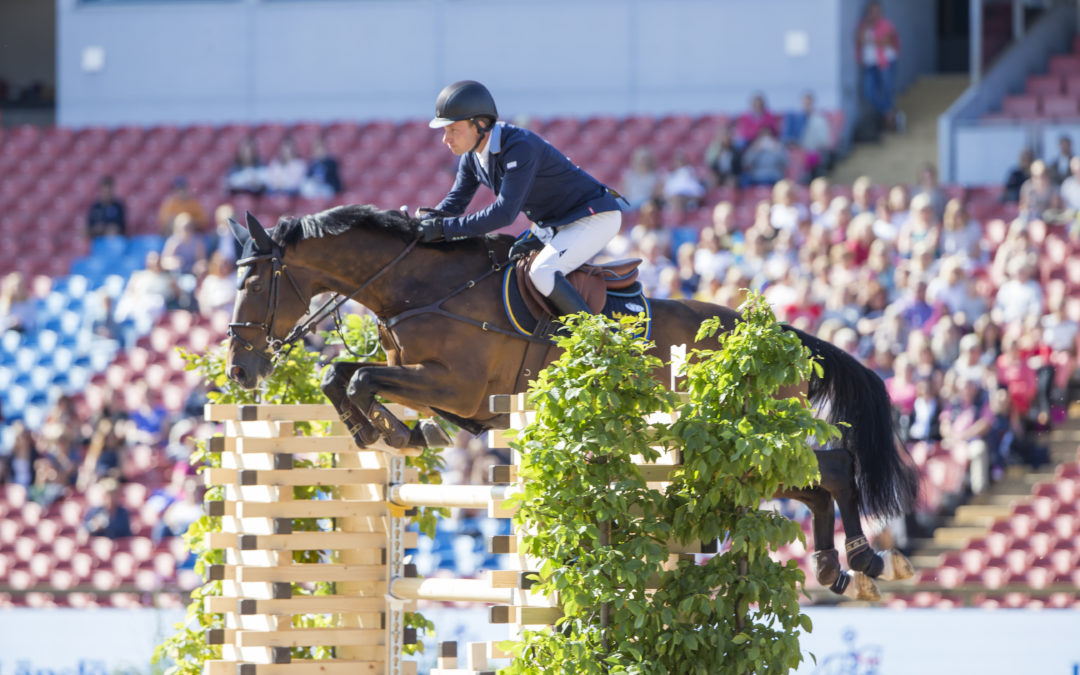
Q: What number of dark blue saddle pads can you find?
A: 1